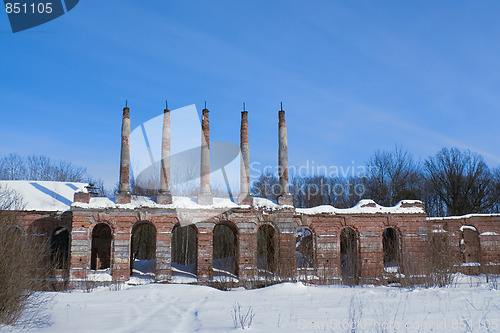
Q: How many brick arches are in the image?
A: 10